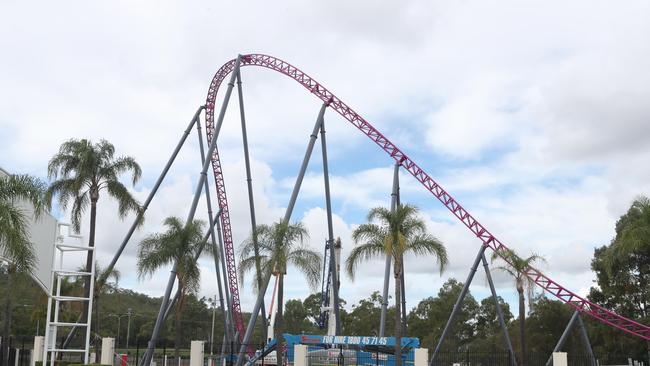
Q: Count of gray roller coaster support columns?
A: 14